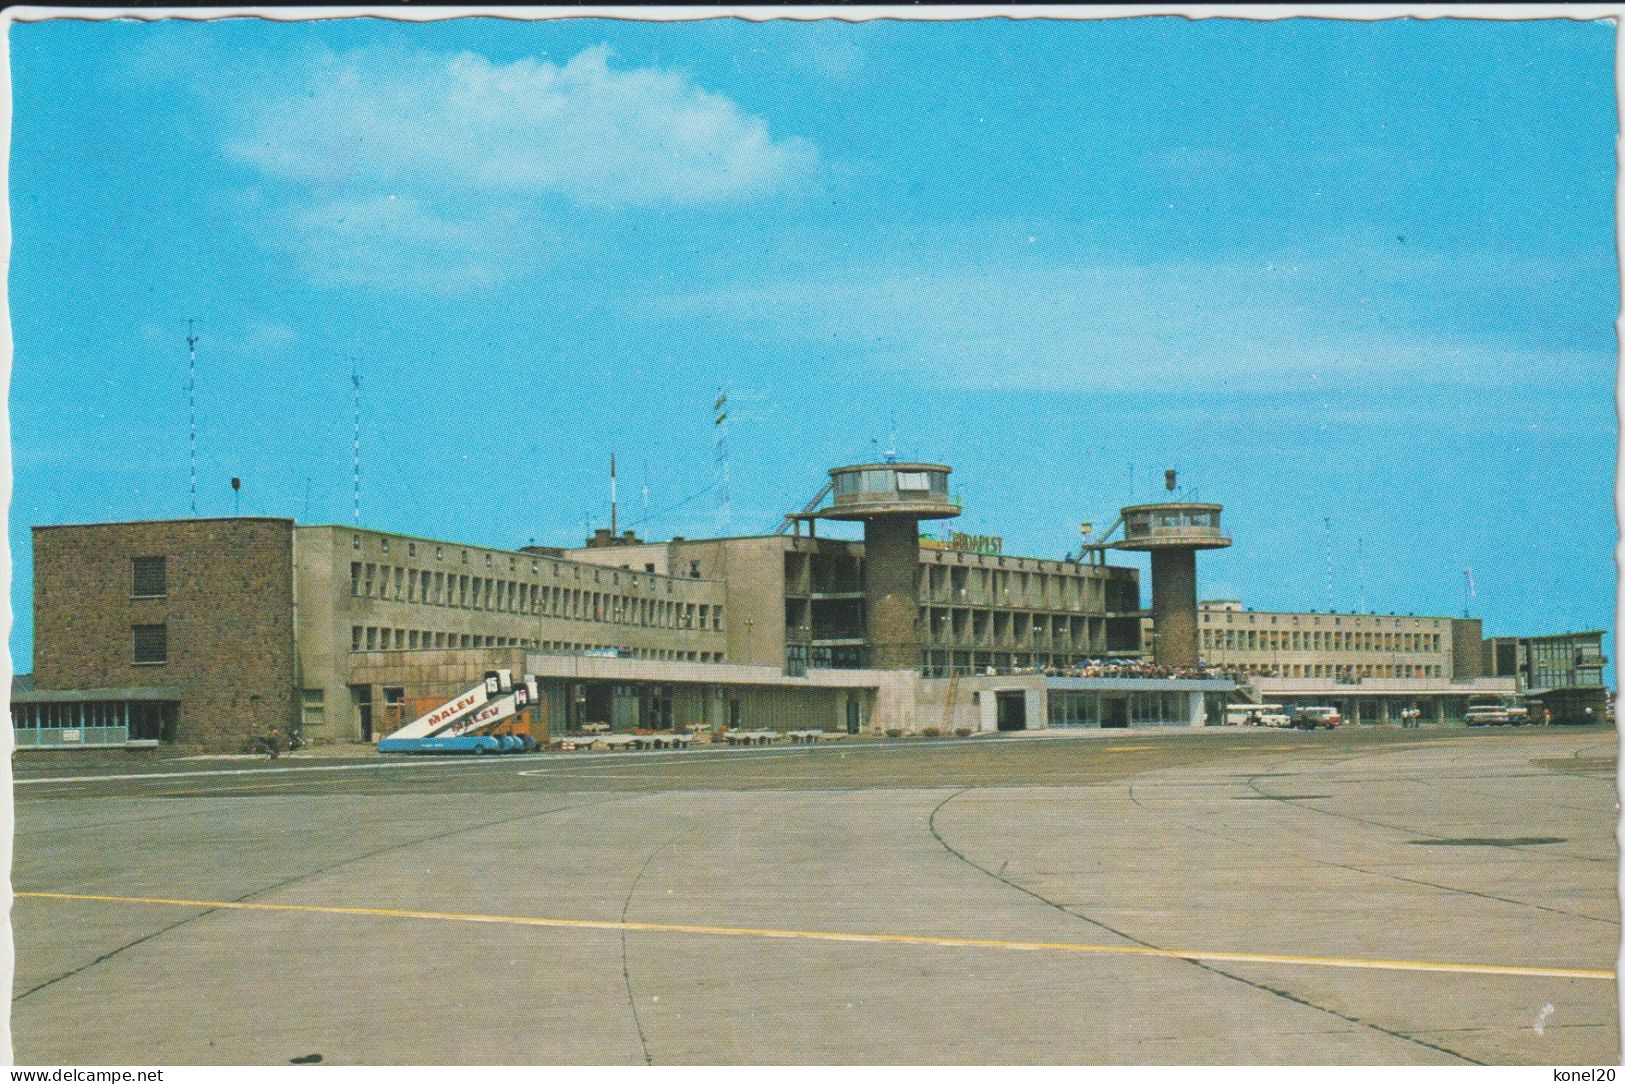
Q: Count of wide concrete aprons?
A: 1